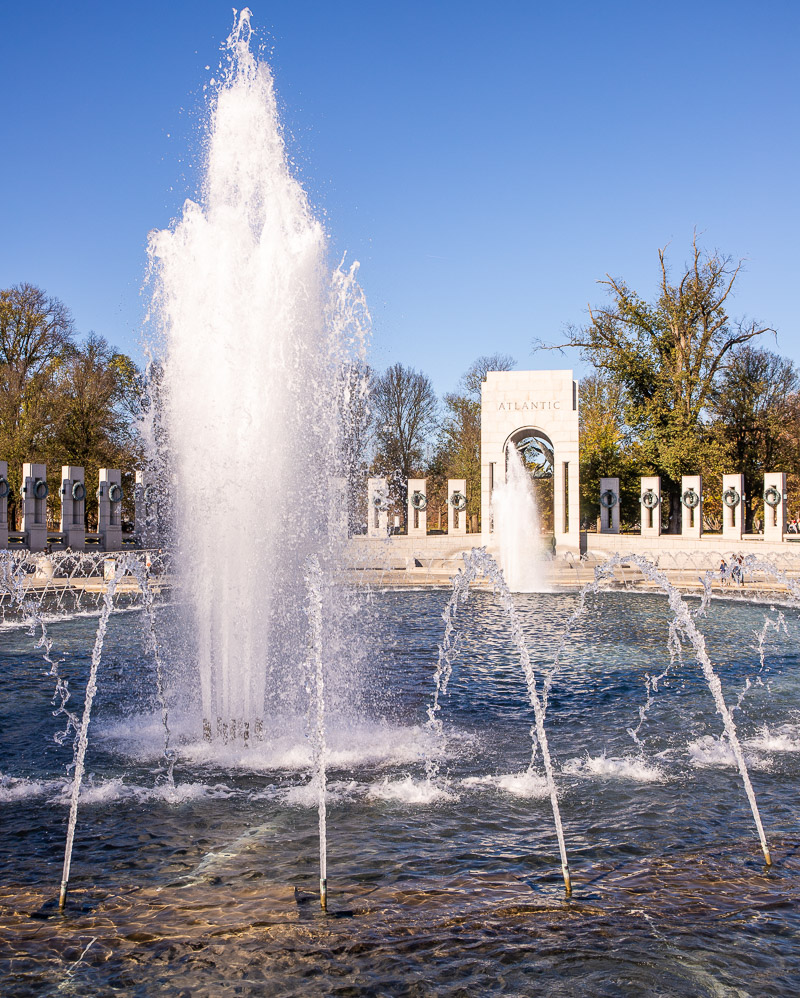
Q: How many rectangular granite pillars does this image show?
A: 14